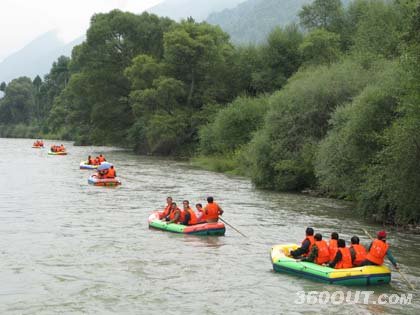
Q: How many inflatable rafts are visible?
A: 6